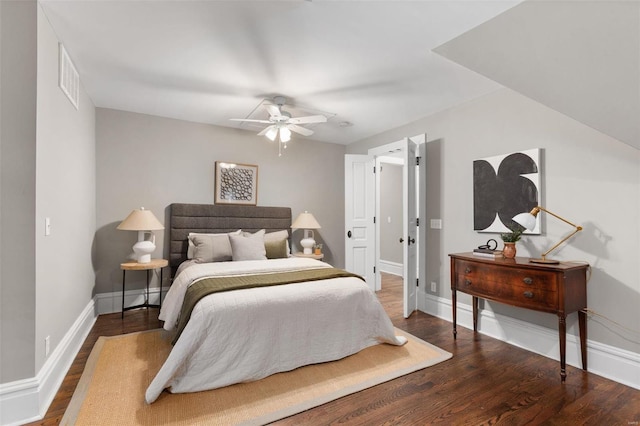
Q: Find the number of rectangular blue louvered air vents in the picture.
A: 0